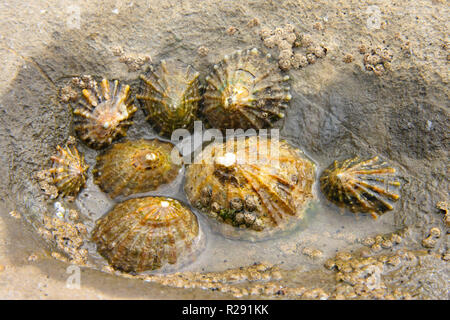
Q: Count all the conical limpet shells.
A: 8